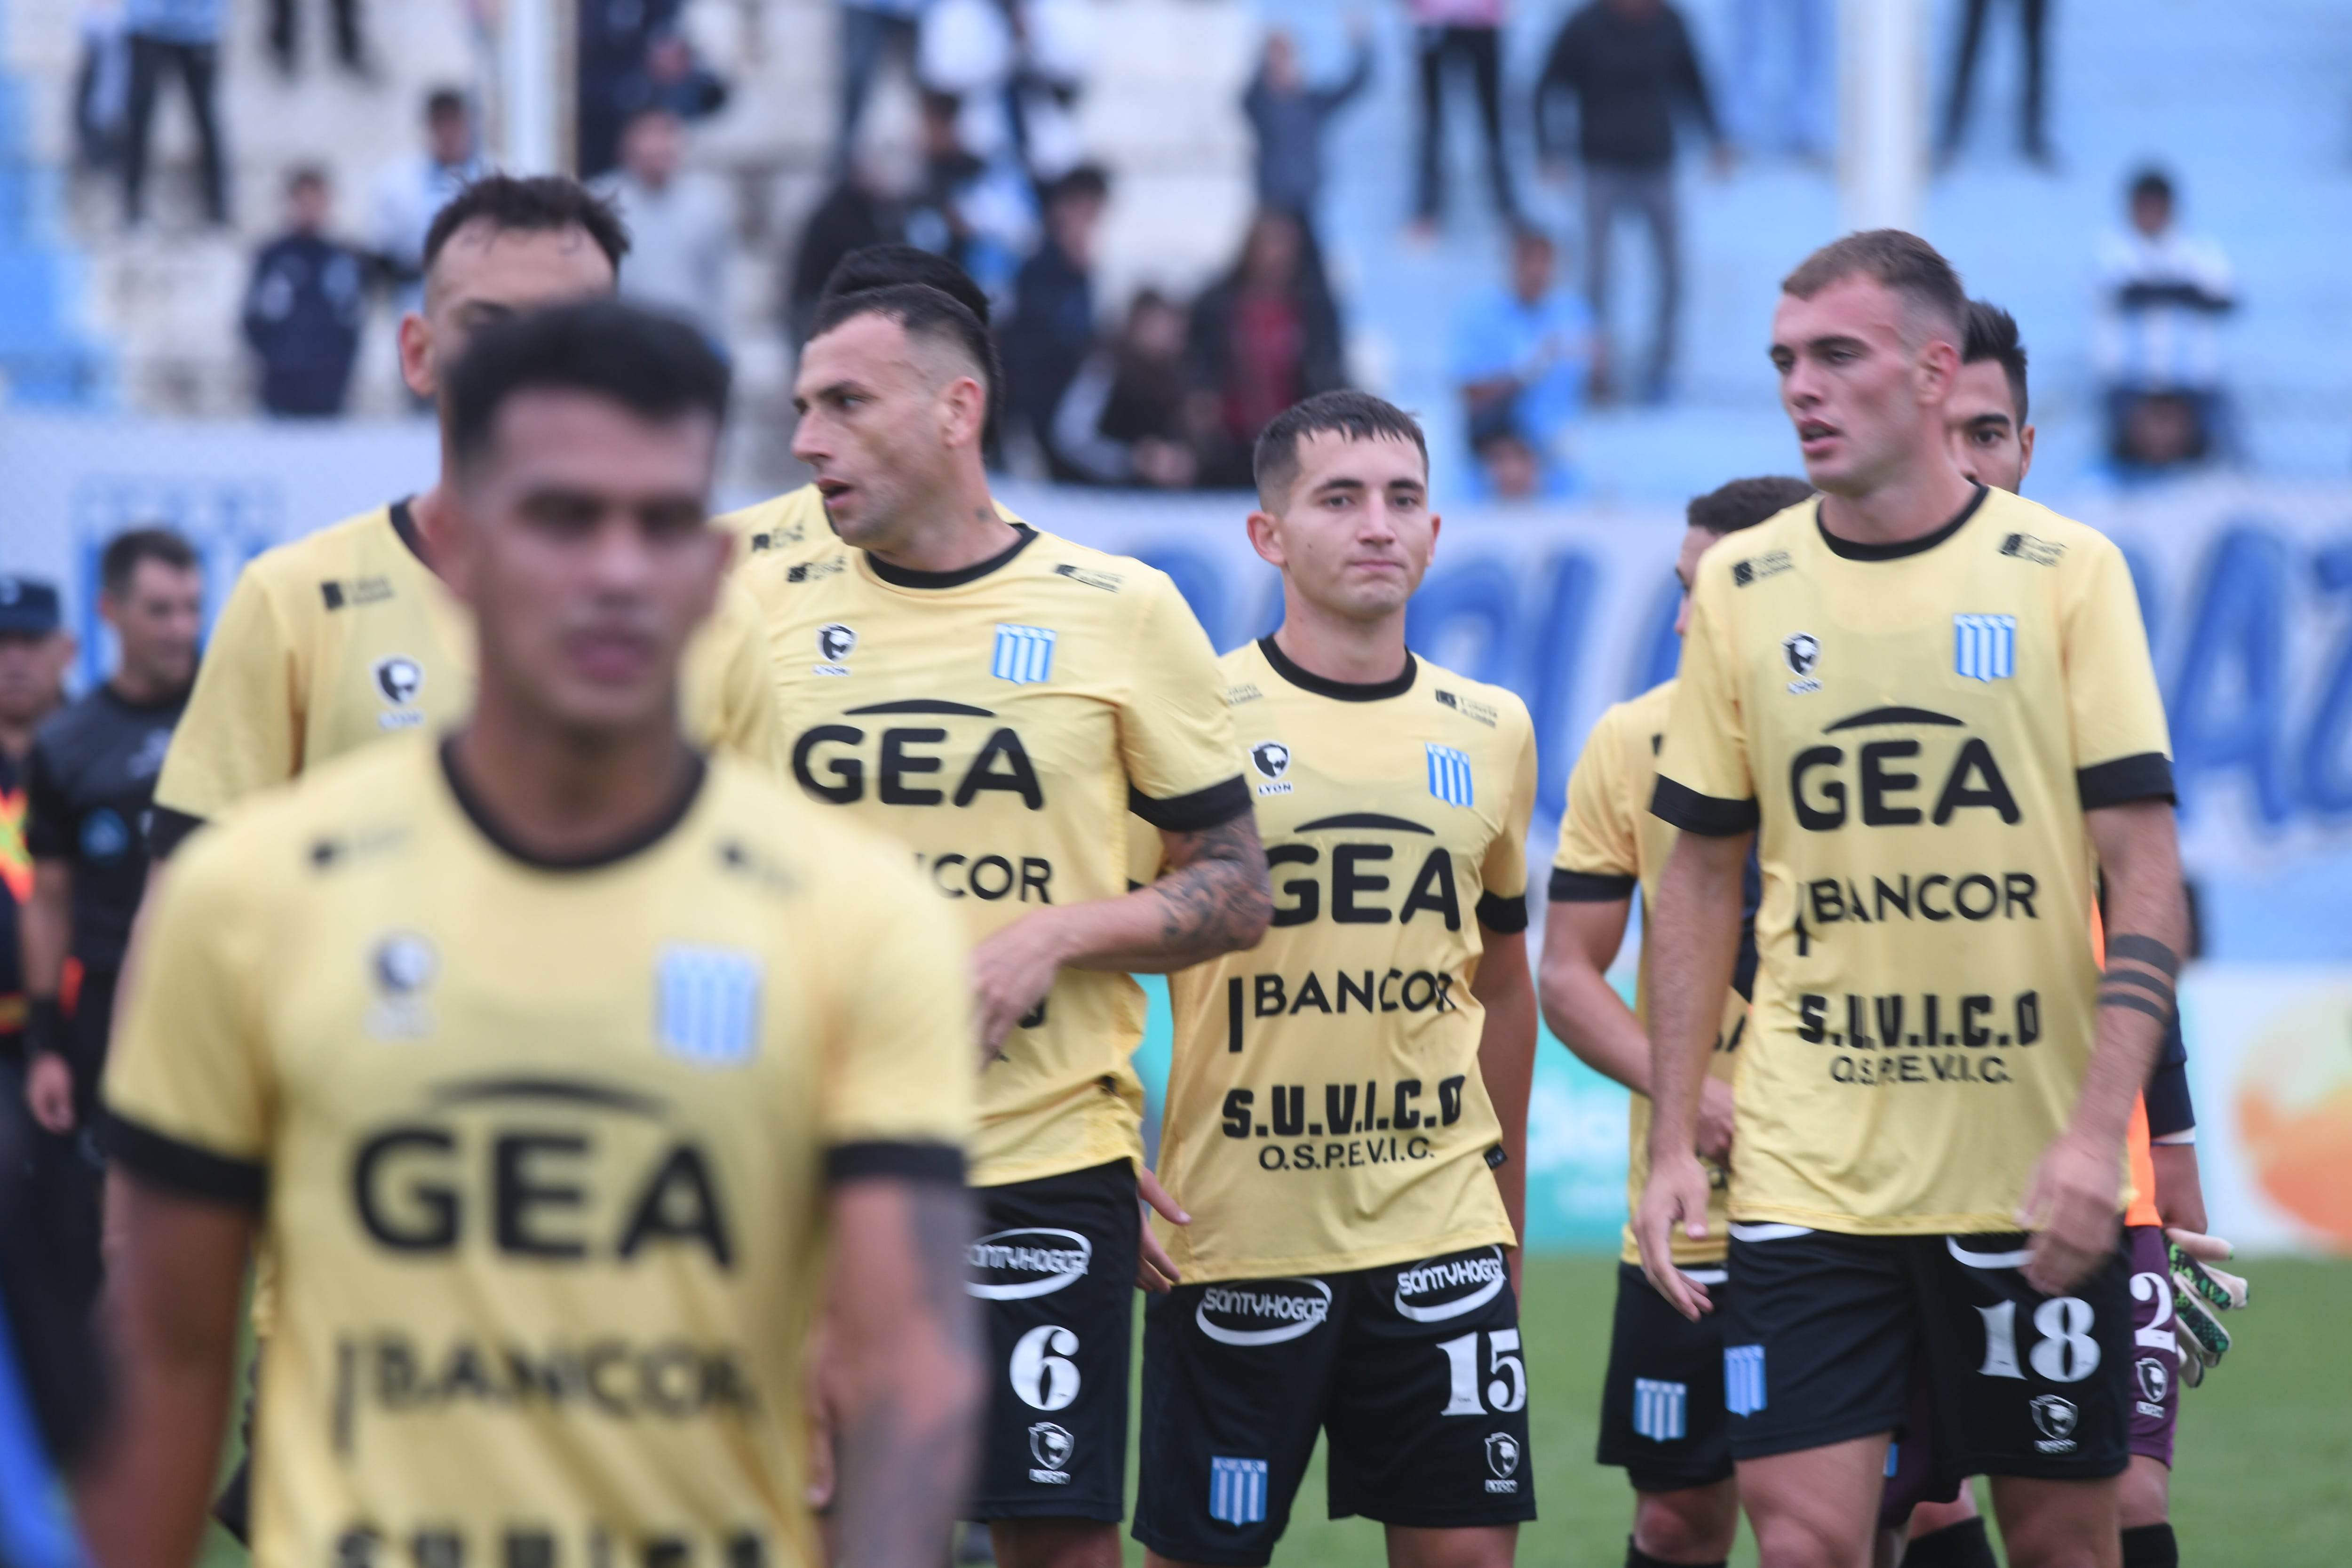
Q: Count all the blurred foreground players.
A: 1